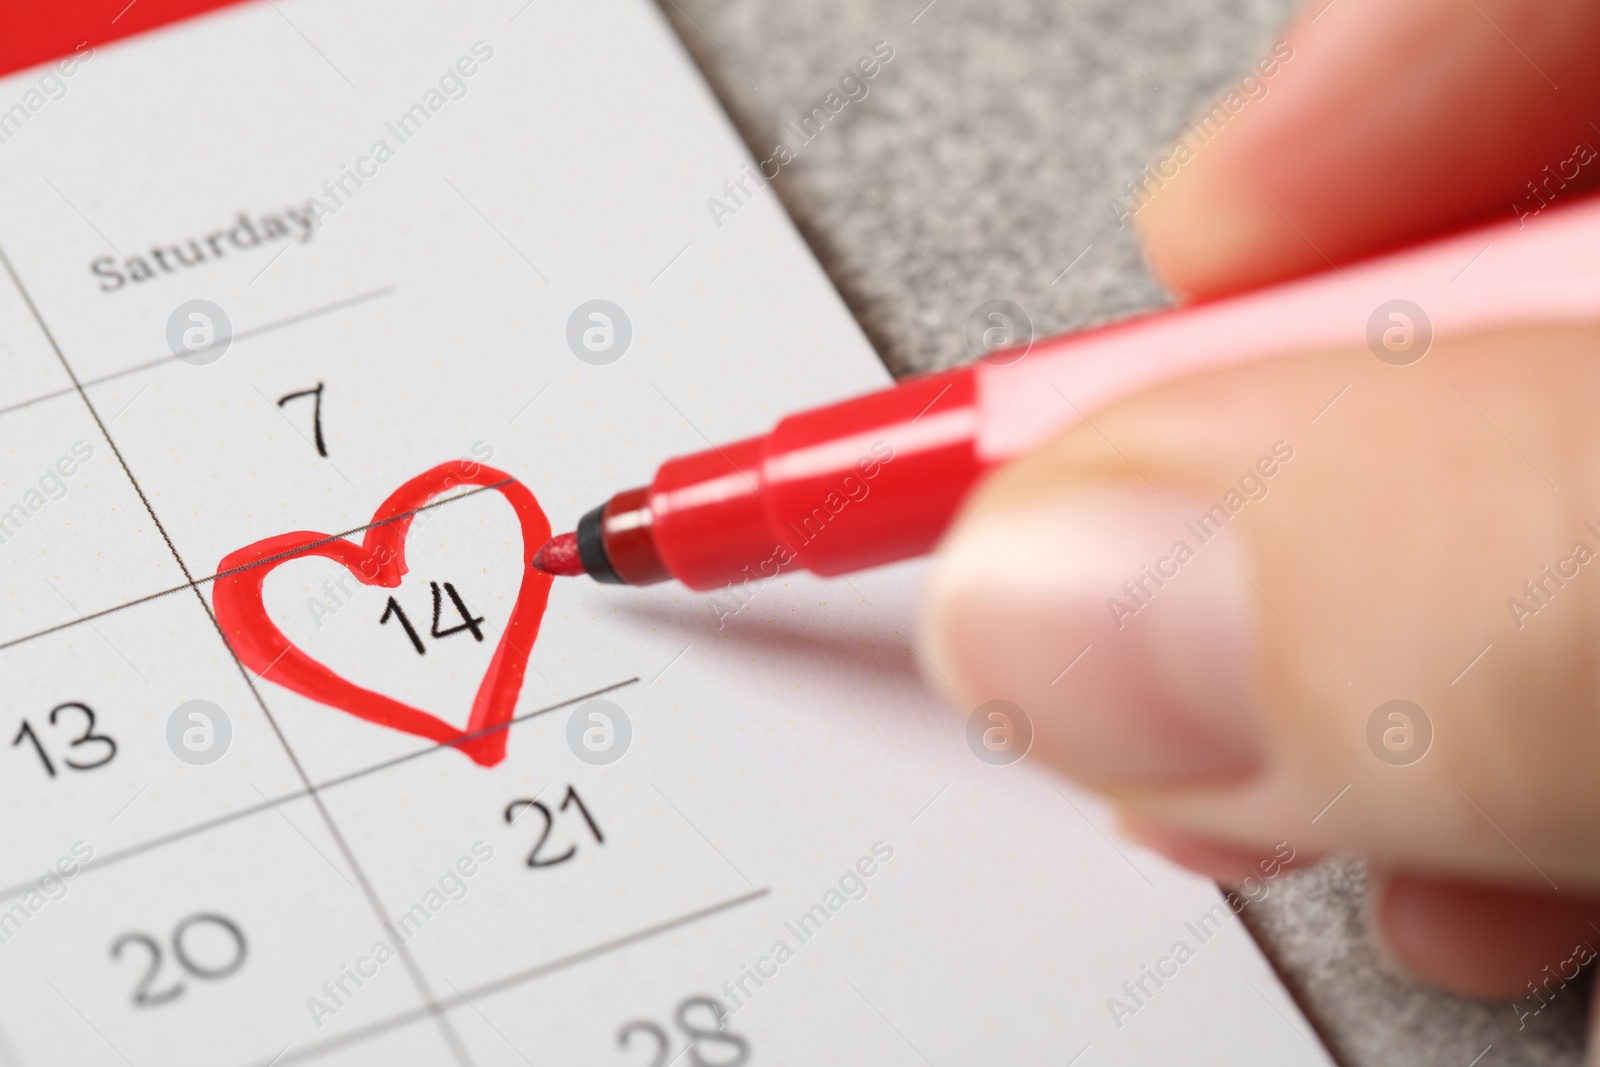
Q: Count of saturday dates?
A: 4